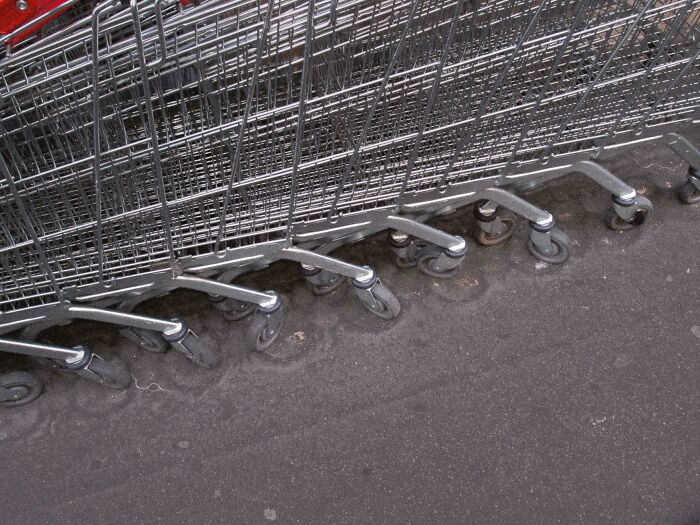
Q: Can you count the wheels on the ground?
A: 15